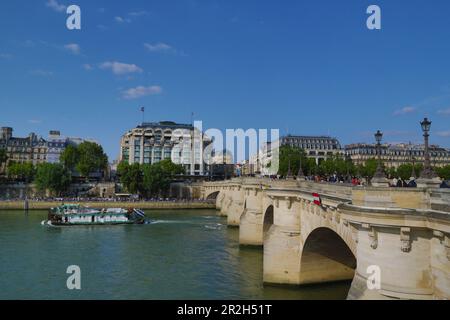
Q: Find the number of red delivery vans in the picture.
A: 0